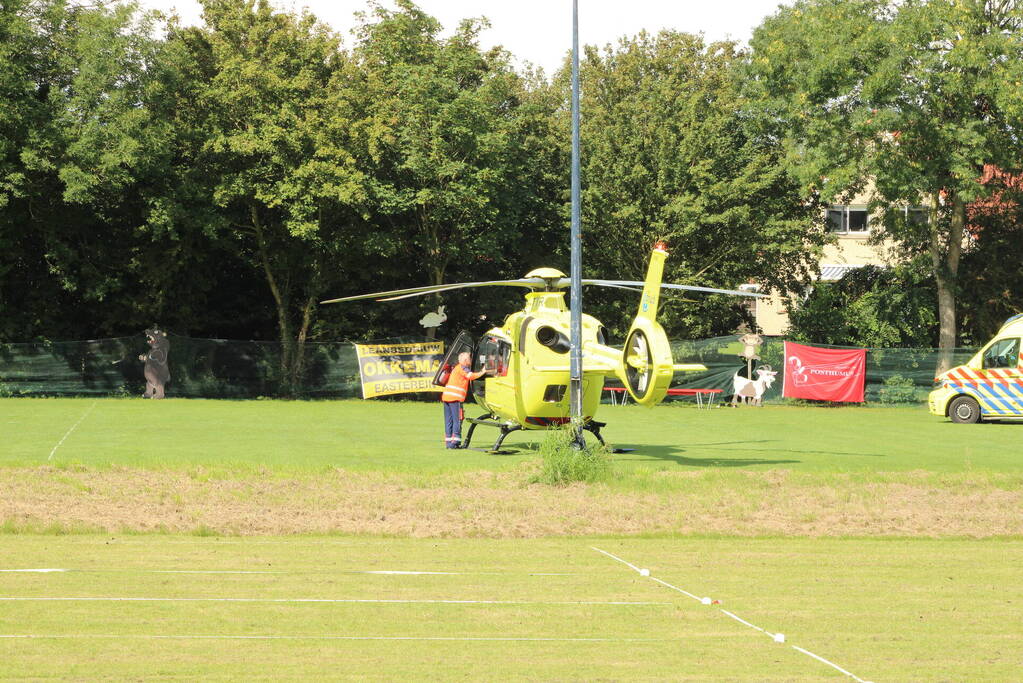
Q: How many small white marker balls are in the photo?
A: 3